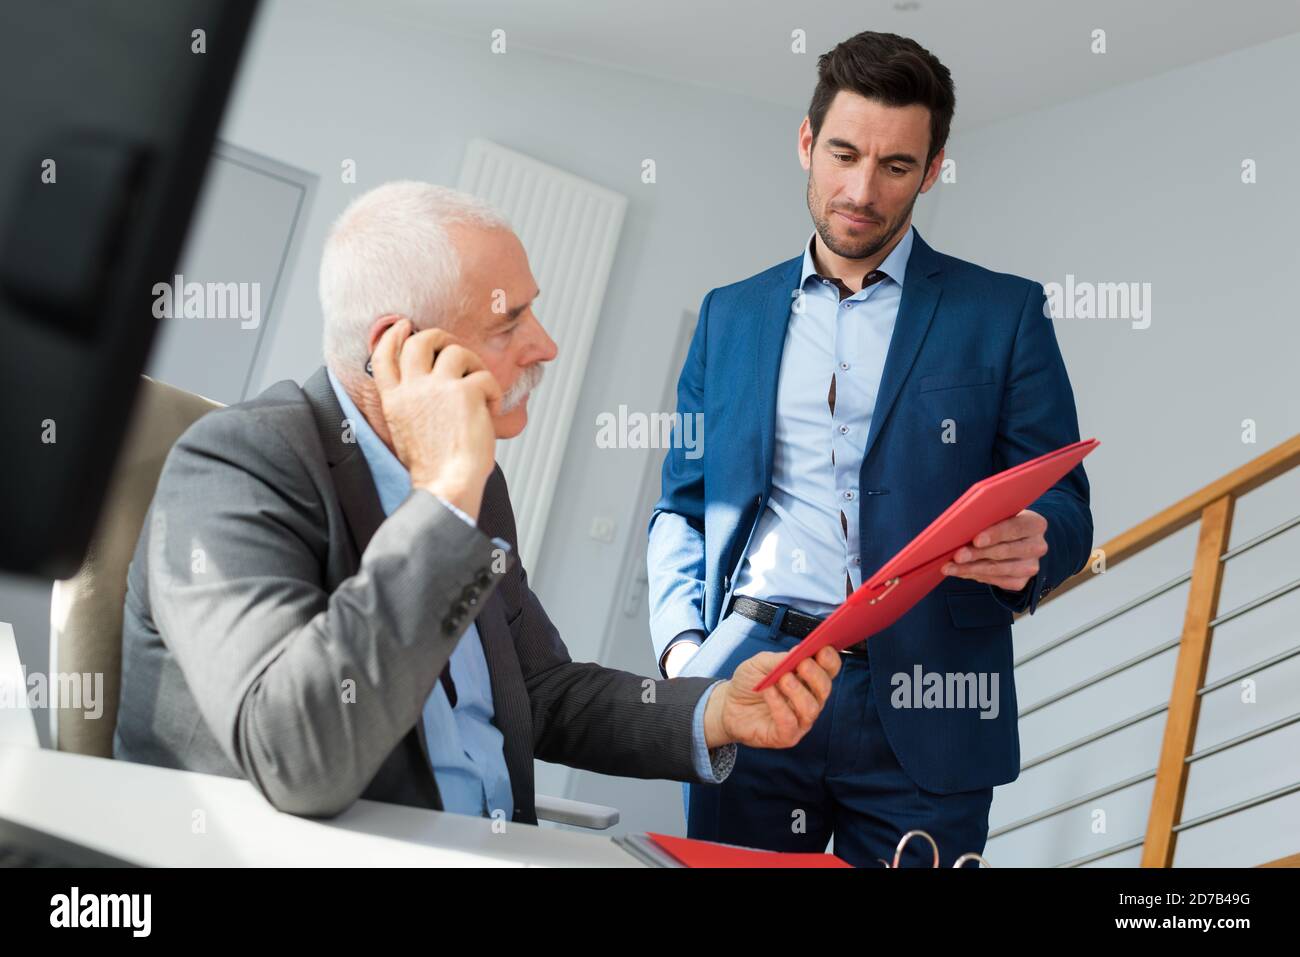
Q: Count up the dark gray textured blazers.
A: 1